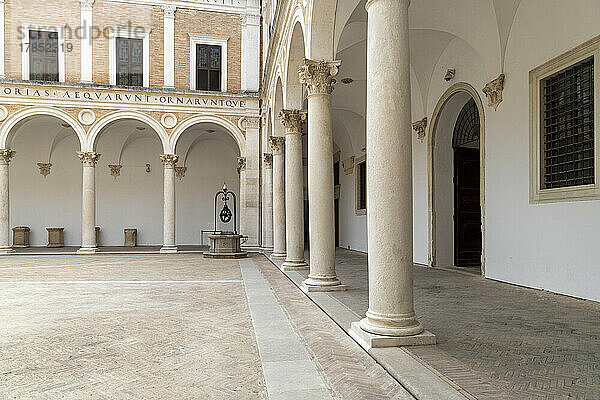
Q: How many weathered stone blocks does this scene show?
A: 4